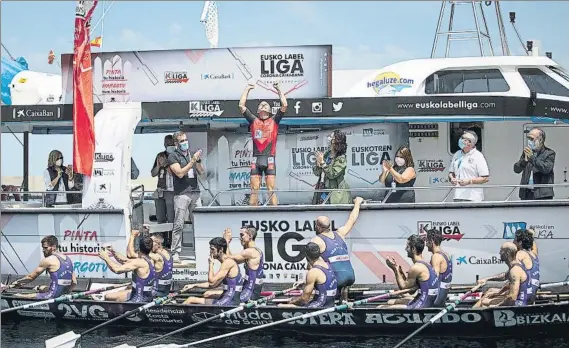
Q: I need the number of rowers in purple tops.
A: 11